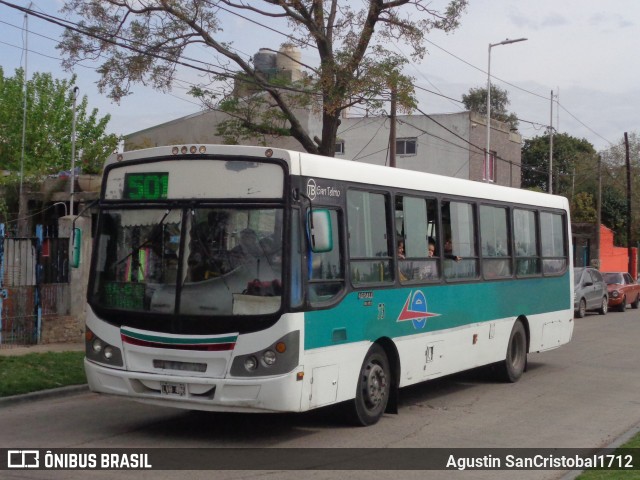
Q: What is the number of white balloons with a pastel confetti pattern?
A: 0